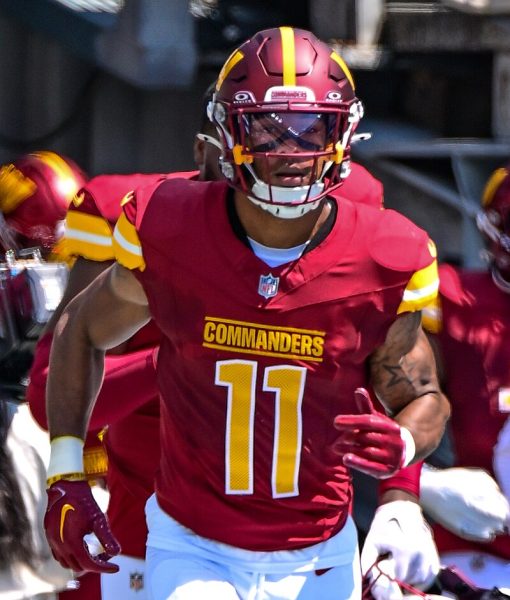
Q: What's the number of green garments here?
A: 0